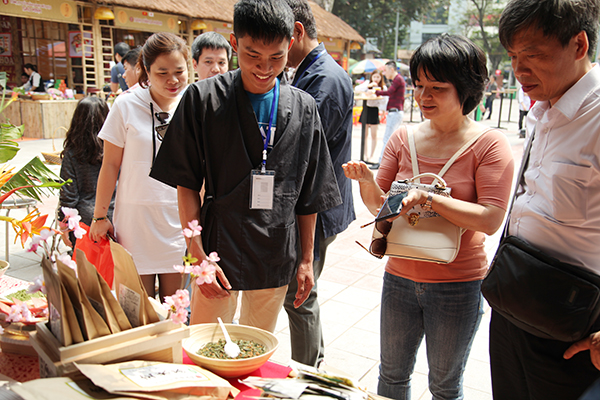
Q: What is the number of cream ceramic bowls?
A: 1